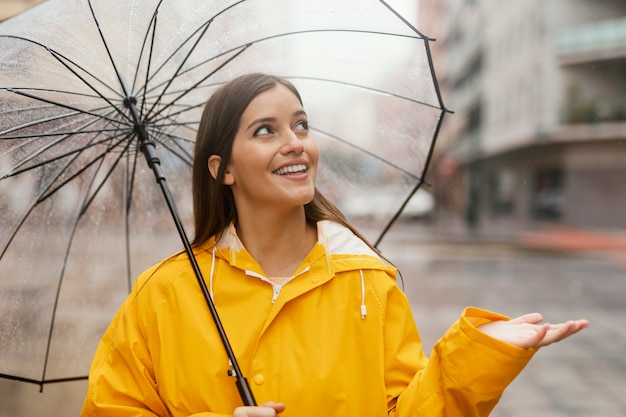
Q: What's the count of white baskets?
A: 0